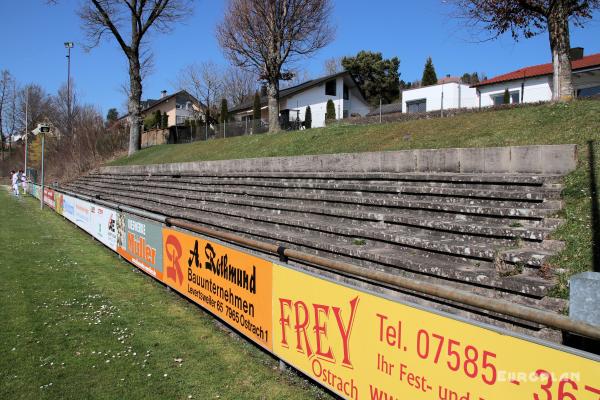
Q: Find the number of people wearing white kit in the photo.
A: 2